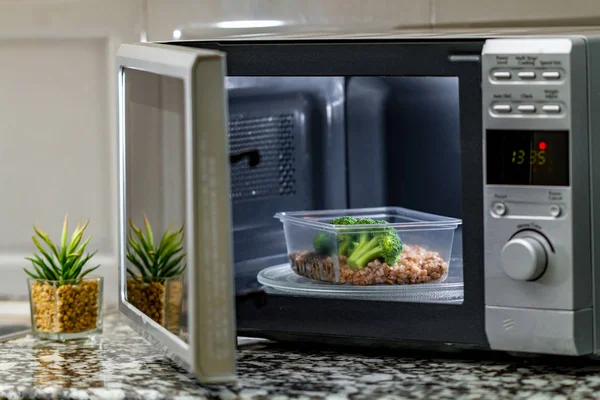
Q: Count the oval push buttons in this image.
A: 6